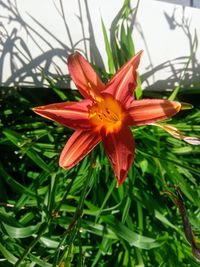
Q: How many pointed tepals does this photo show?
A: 6